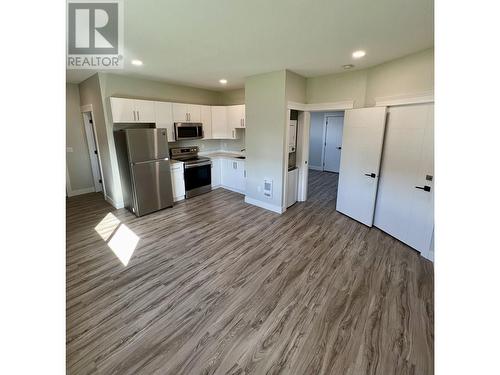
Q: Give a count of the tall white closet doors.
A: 2